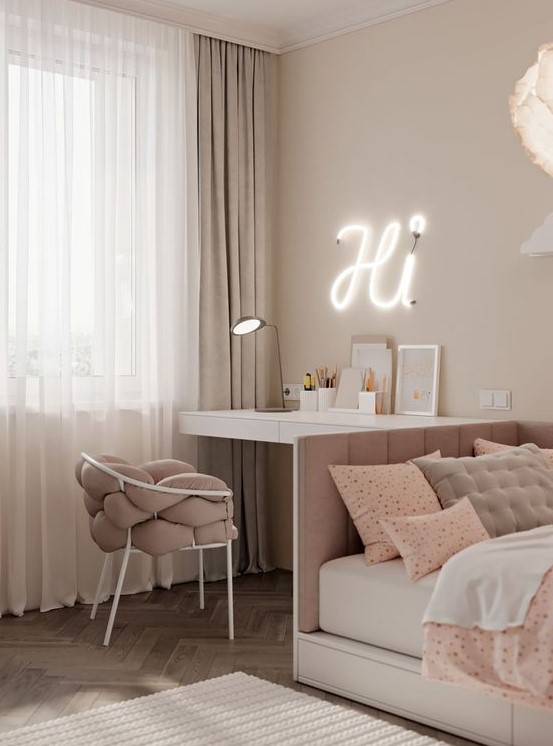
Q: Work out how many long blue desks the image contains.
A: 0